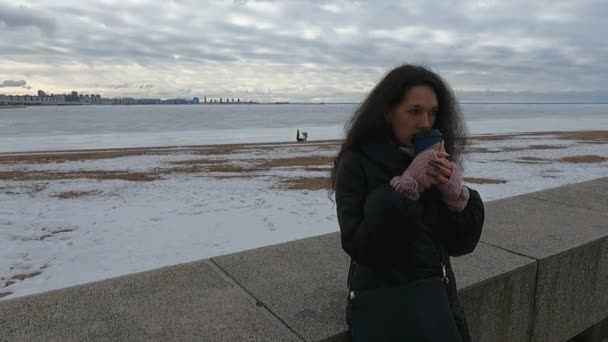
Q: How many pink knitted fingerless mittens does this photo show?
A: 2